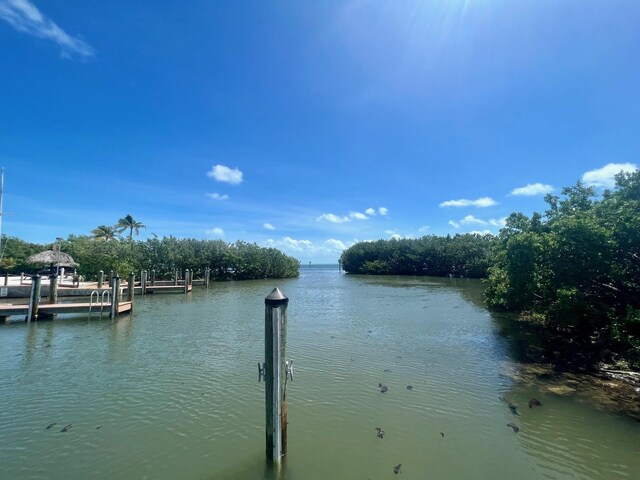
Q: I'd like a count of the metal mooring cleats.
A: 2